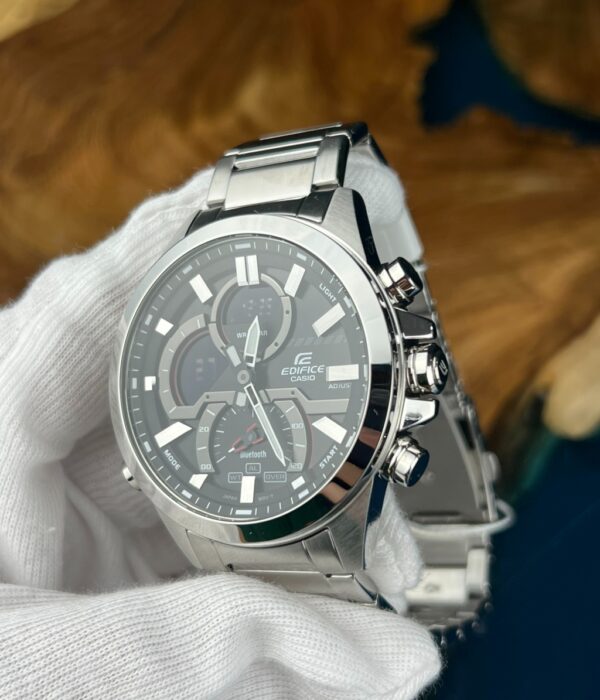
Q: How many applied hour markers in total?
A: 12